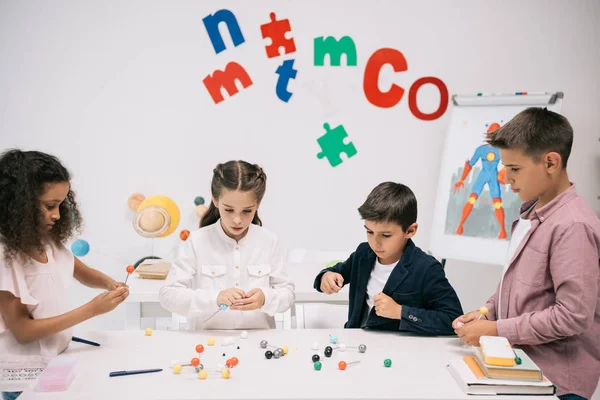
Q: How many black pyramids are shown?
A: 2